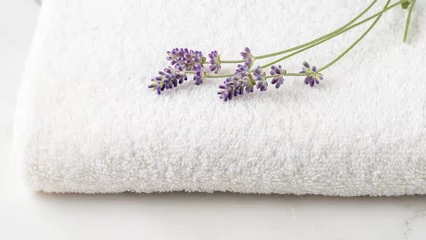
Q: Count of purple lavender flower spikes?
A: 3